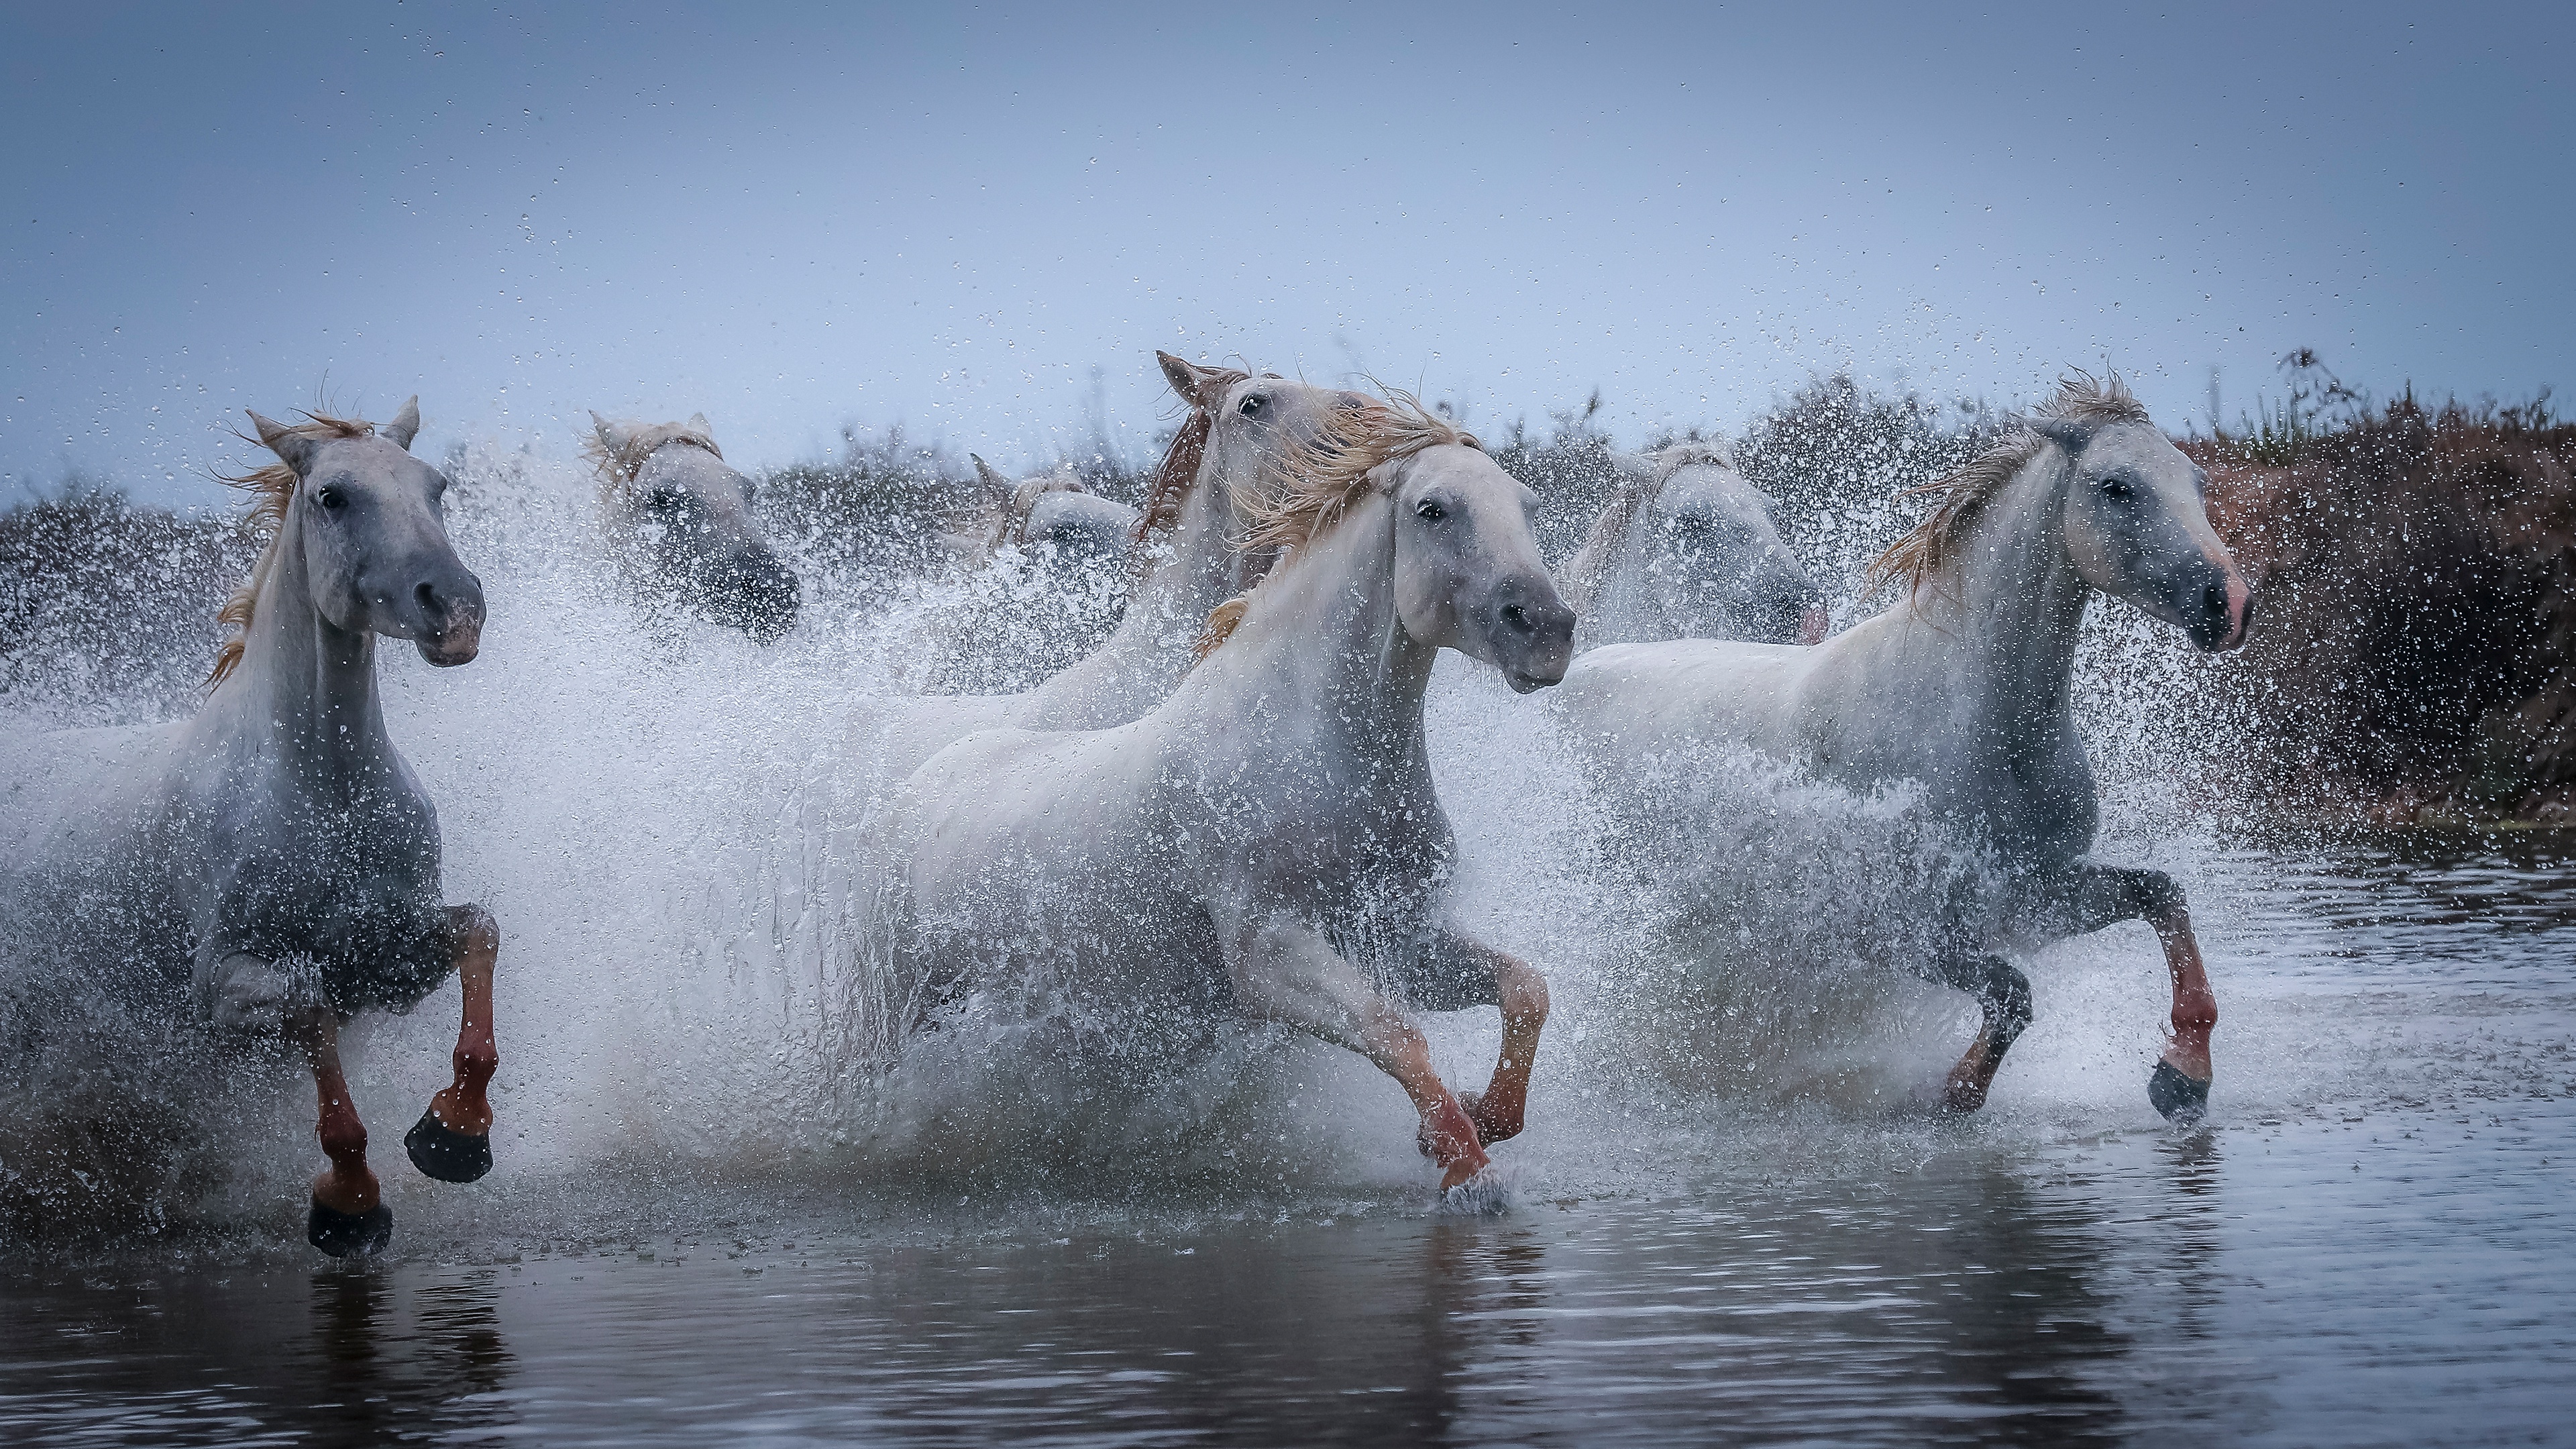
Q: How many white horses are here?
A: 7